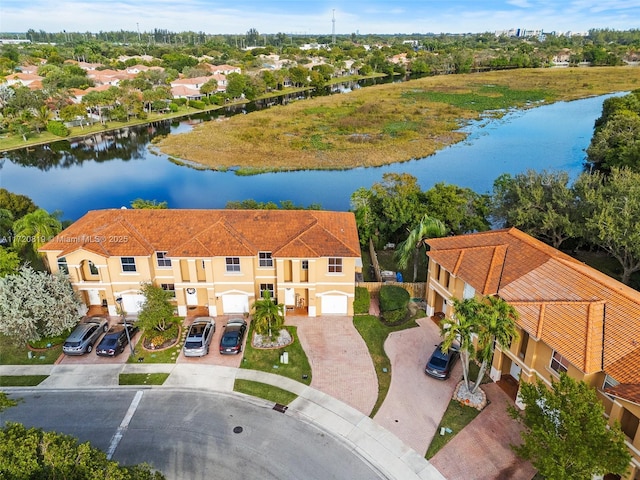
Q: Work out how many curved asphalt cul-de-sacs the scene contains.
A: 1